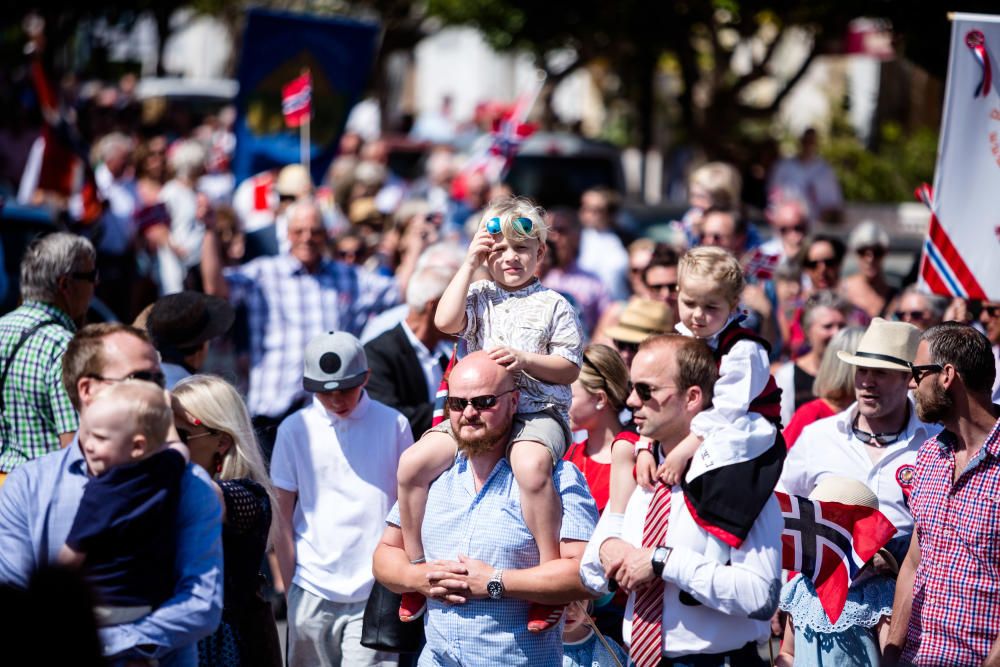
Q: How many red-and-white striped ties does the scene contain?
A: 1